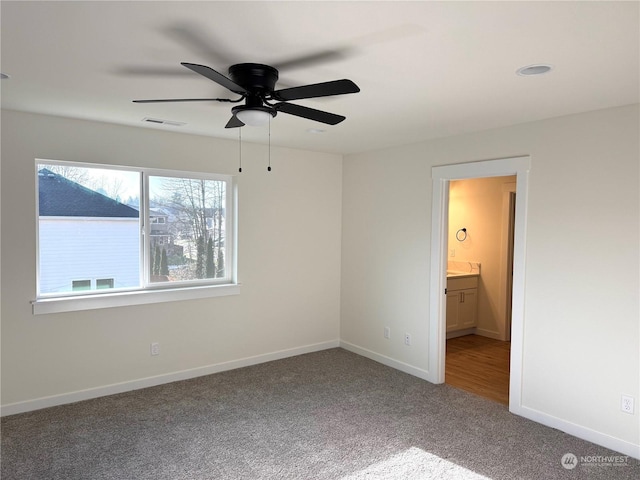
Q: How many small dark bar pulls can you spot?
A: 2